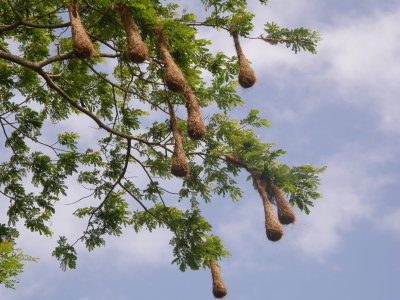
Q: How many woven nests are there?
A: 9